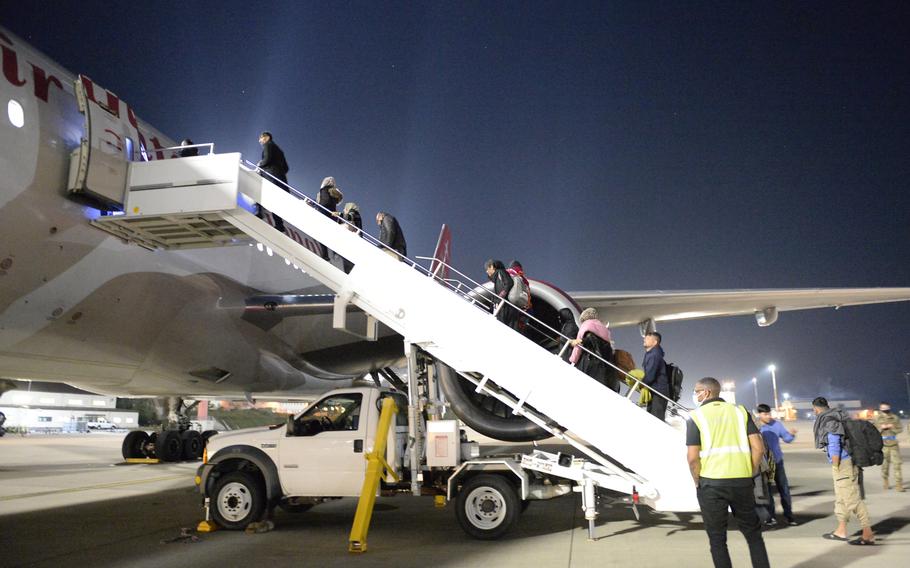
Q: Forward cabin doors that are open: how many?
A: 1